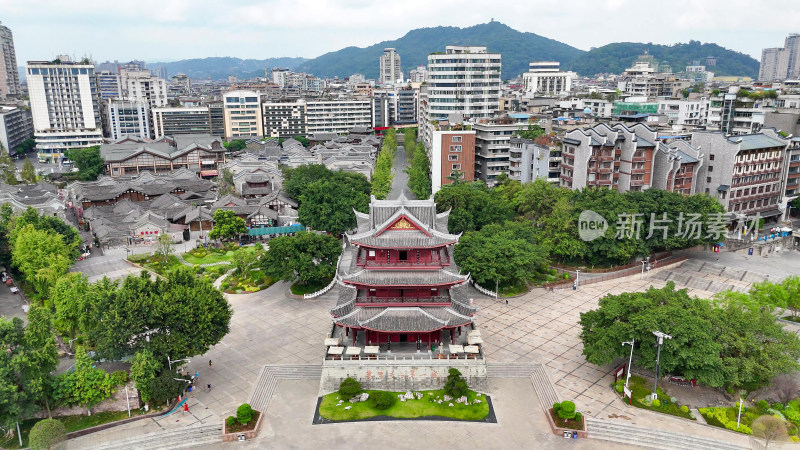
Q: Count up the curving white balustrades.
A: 2